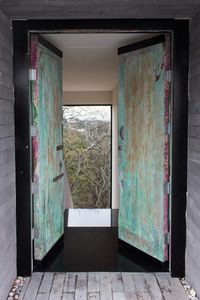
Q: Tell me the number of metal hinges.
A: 8